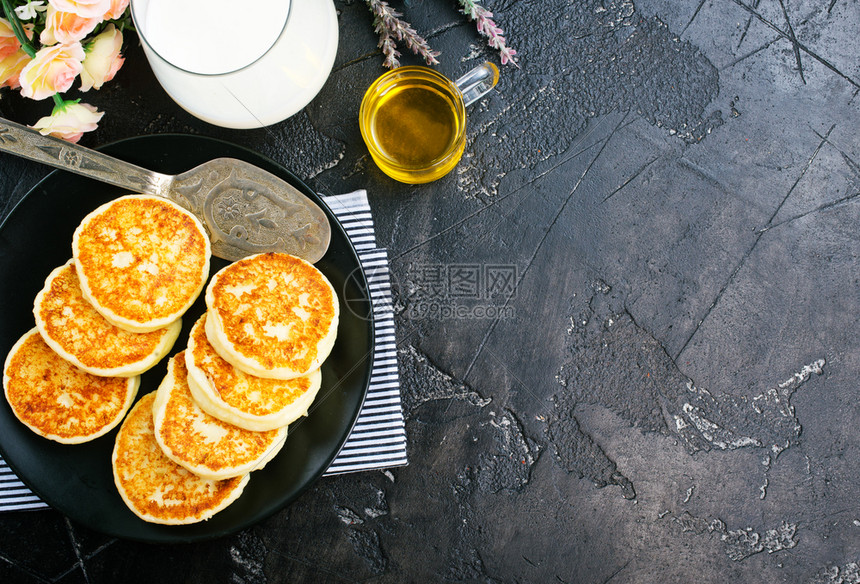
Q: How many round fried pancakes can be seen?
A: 7